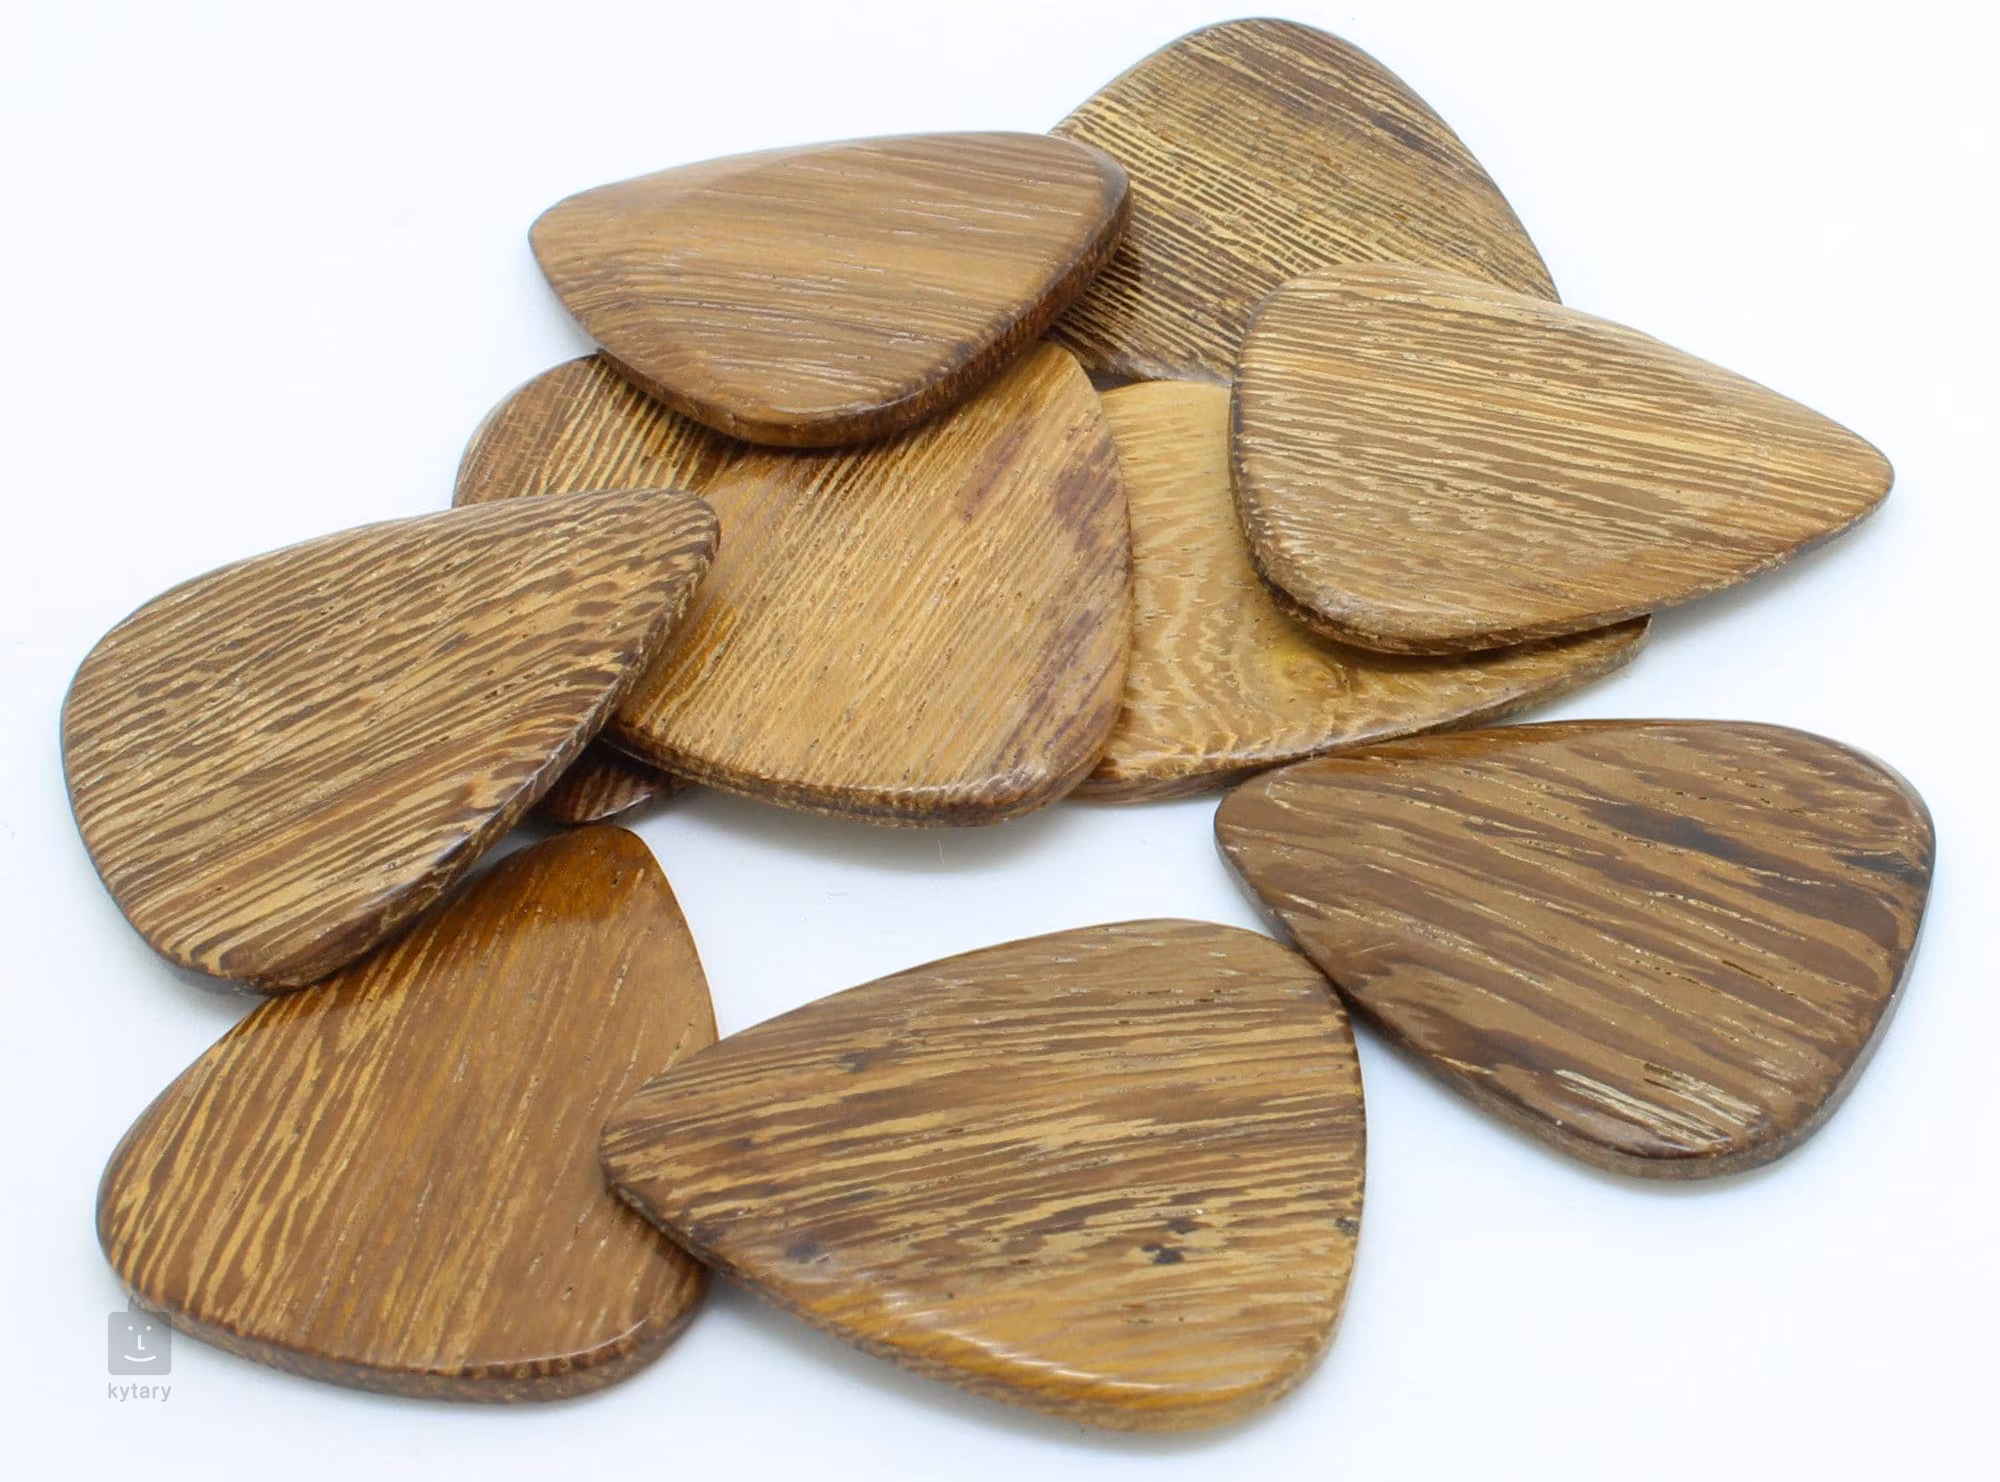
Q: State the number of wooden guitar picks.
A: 10